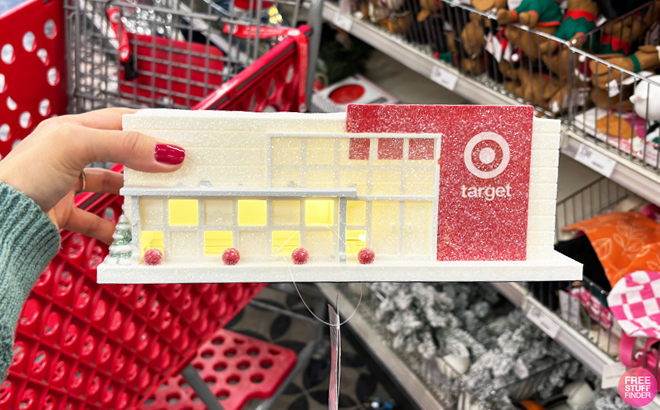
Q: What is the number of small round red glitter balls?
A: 4